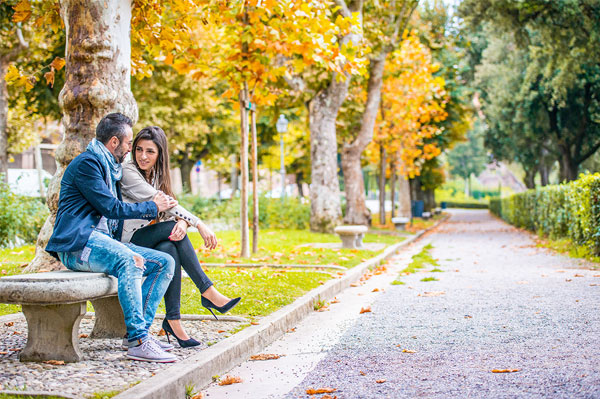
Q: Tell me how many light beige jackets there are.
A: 1